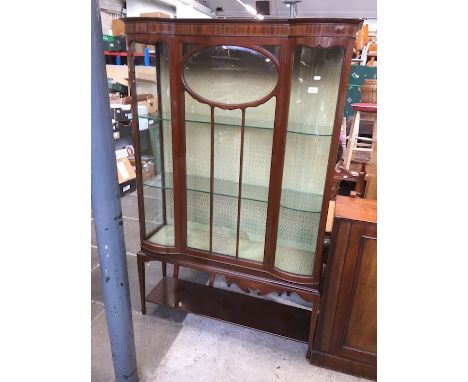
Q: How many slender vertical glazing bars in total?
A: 2